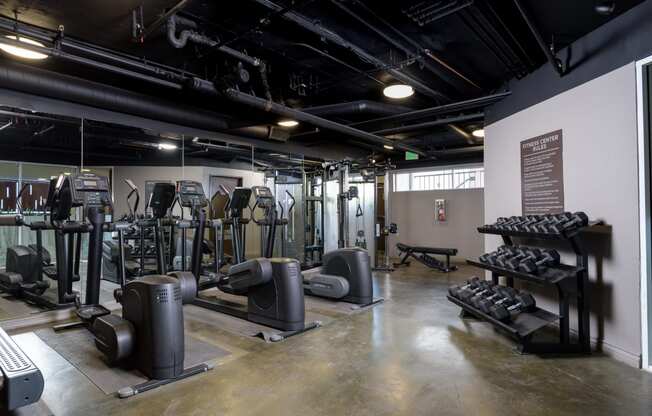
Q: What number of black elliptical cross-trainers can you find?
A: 3